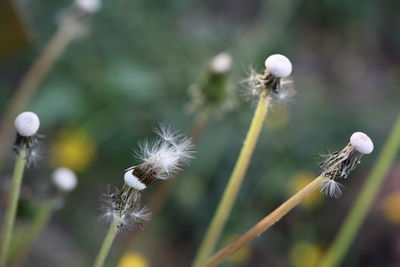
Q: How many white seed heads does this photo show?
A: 7